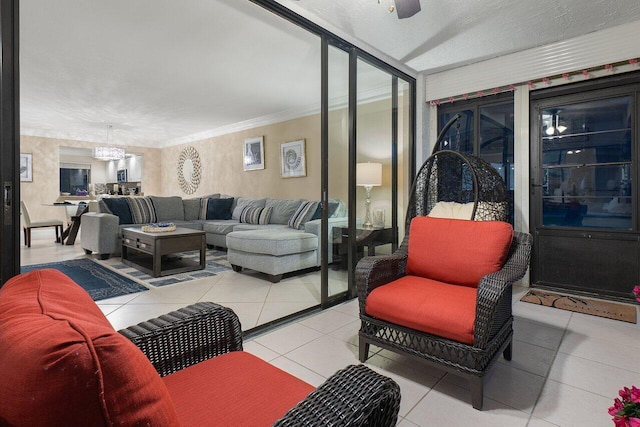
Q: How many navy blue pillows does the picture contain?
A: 3